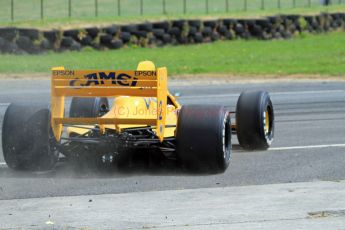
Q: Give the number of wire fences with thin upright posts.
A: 1